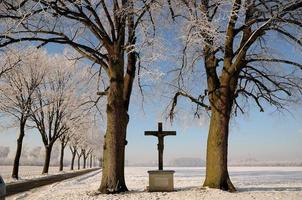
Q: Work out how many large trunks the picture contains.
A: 2